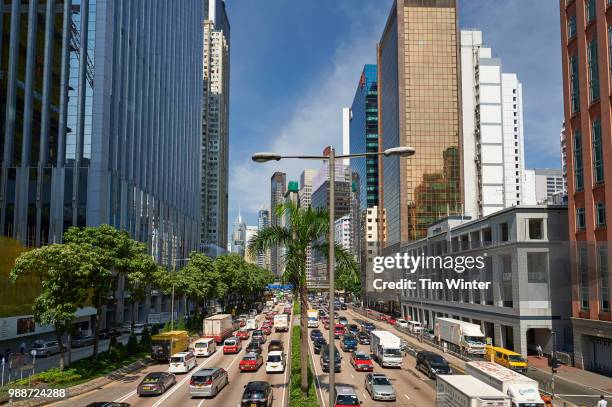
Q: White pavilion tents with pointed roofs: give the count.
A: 0